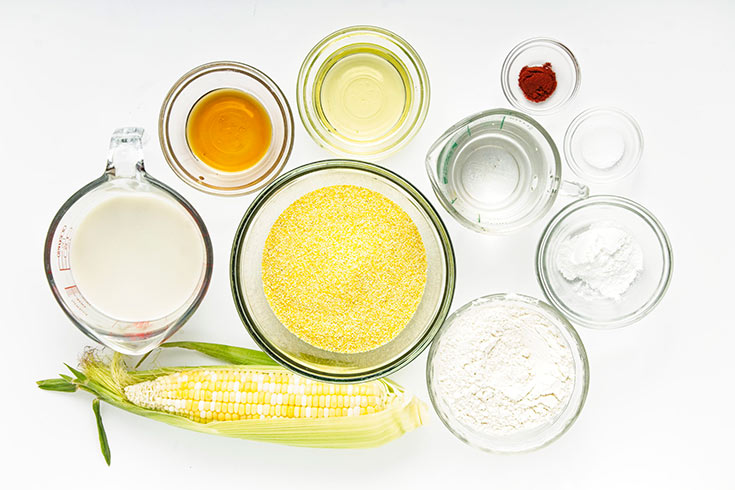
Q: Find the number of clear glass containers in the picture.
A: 9